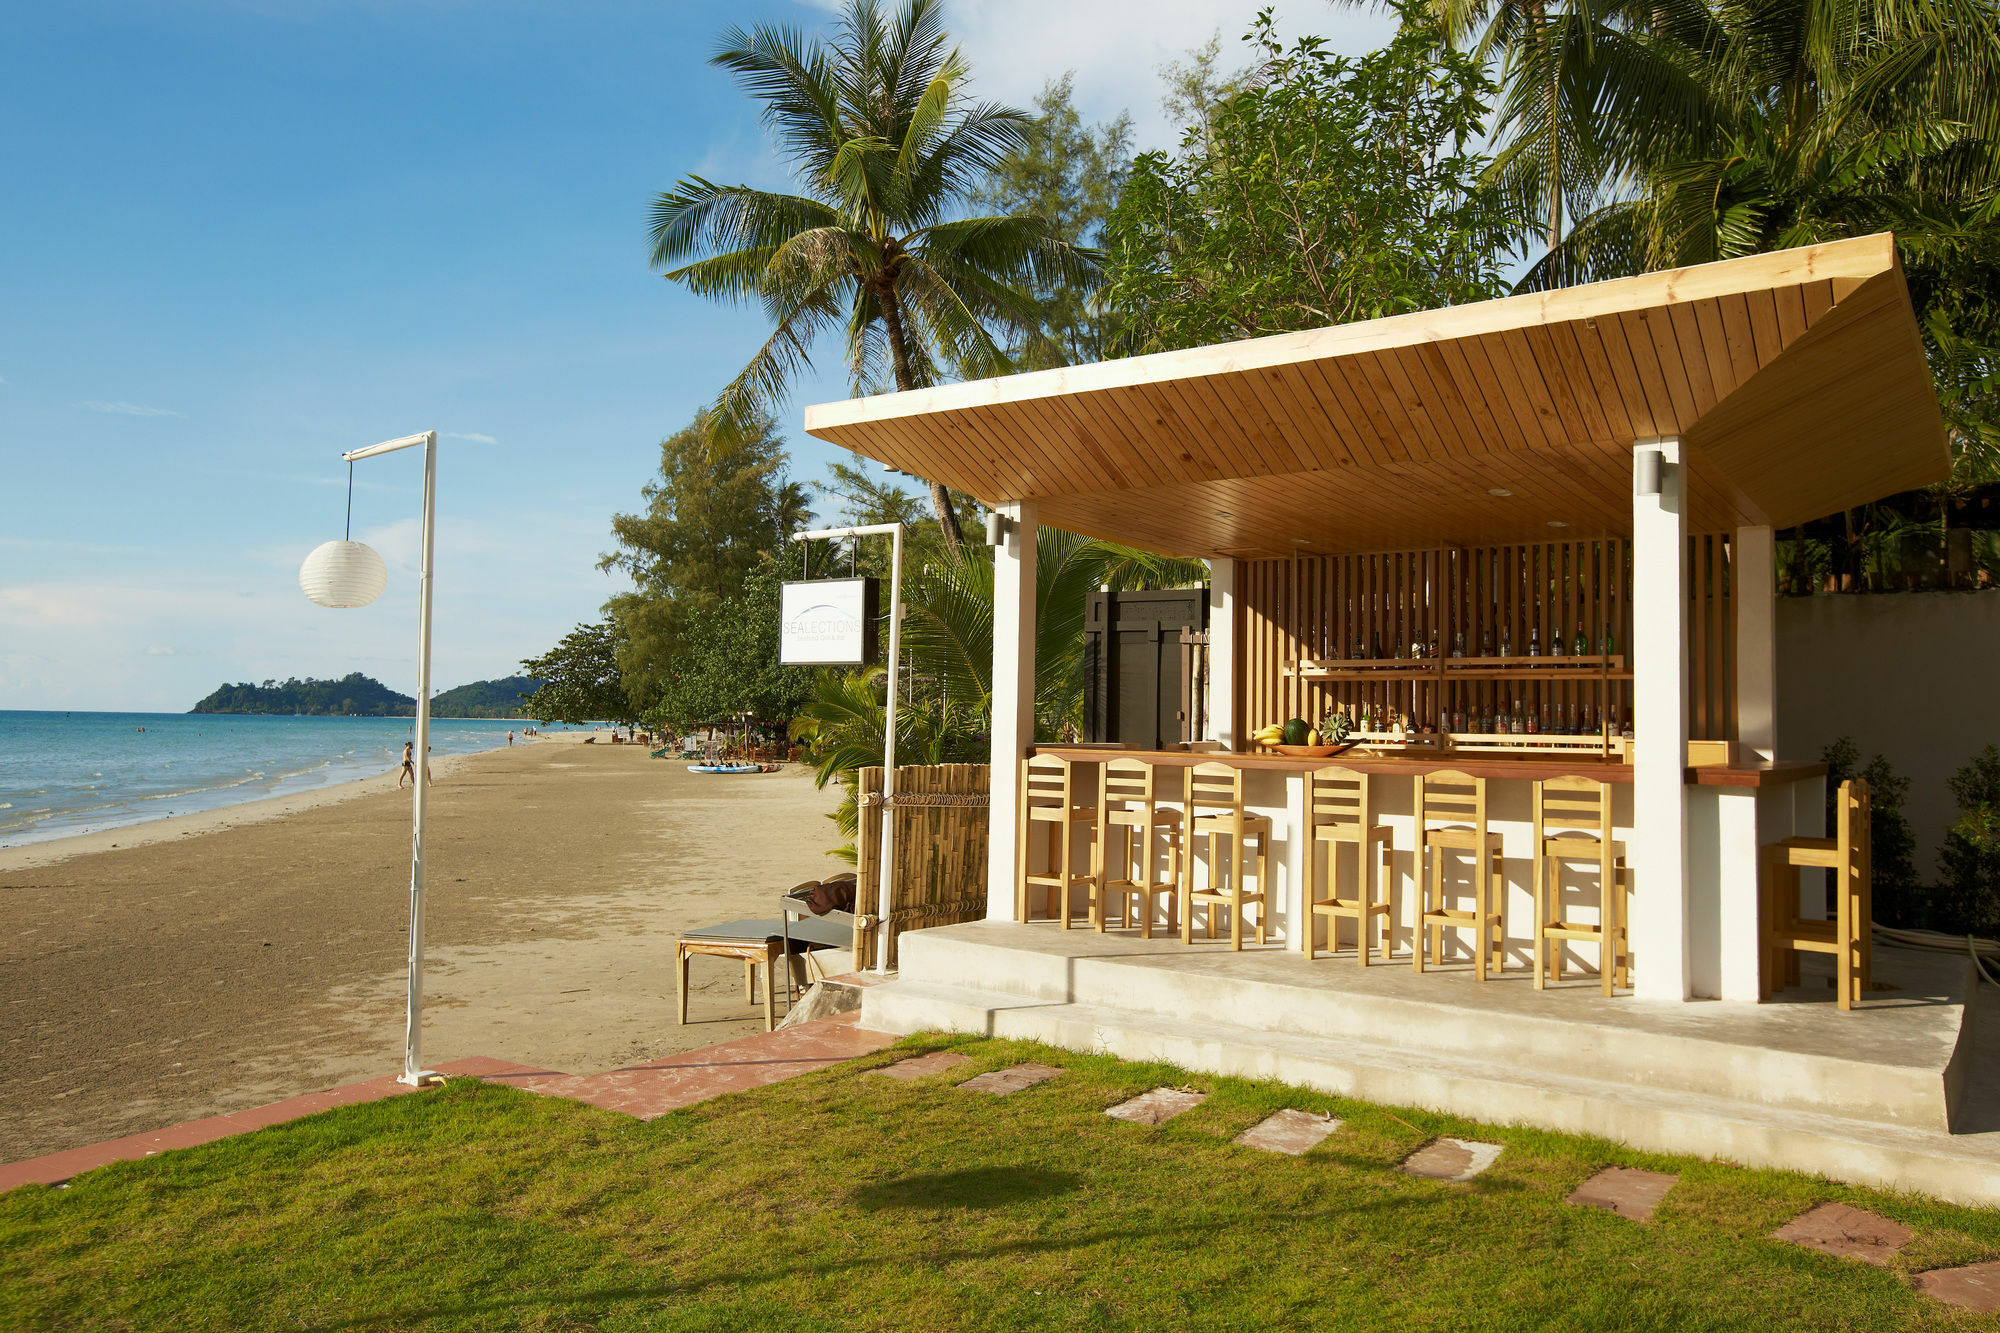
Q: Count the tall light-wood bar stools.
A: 8